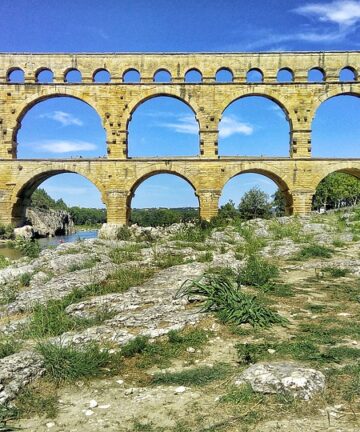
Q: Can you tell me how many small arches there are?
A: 12